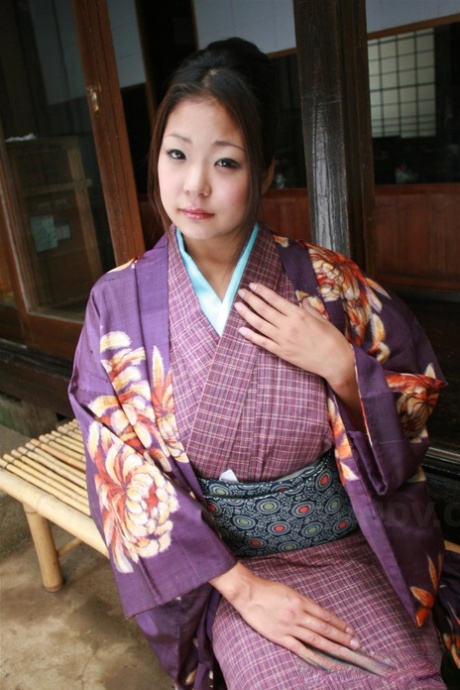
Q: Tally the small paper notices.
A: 2